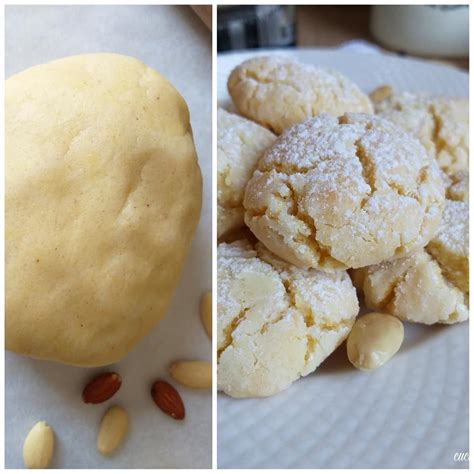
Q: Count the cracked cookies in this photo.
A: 6